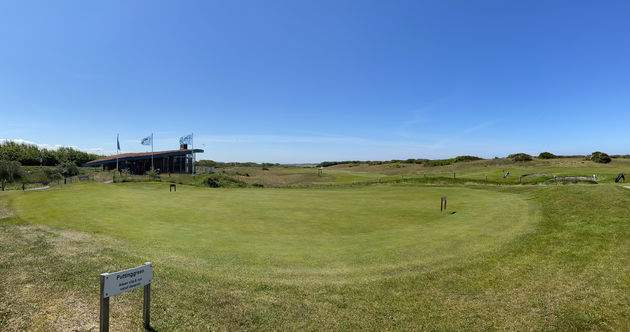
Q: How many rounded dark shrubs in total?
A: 3